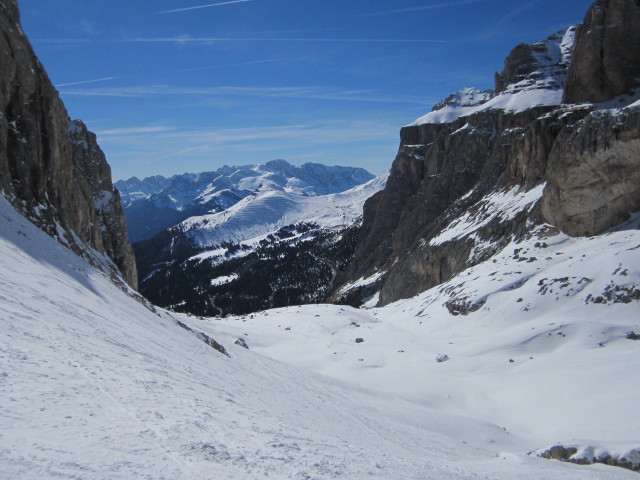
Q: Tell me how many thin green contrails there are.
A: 0